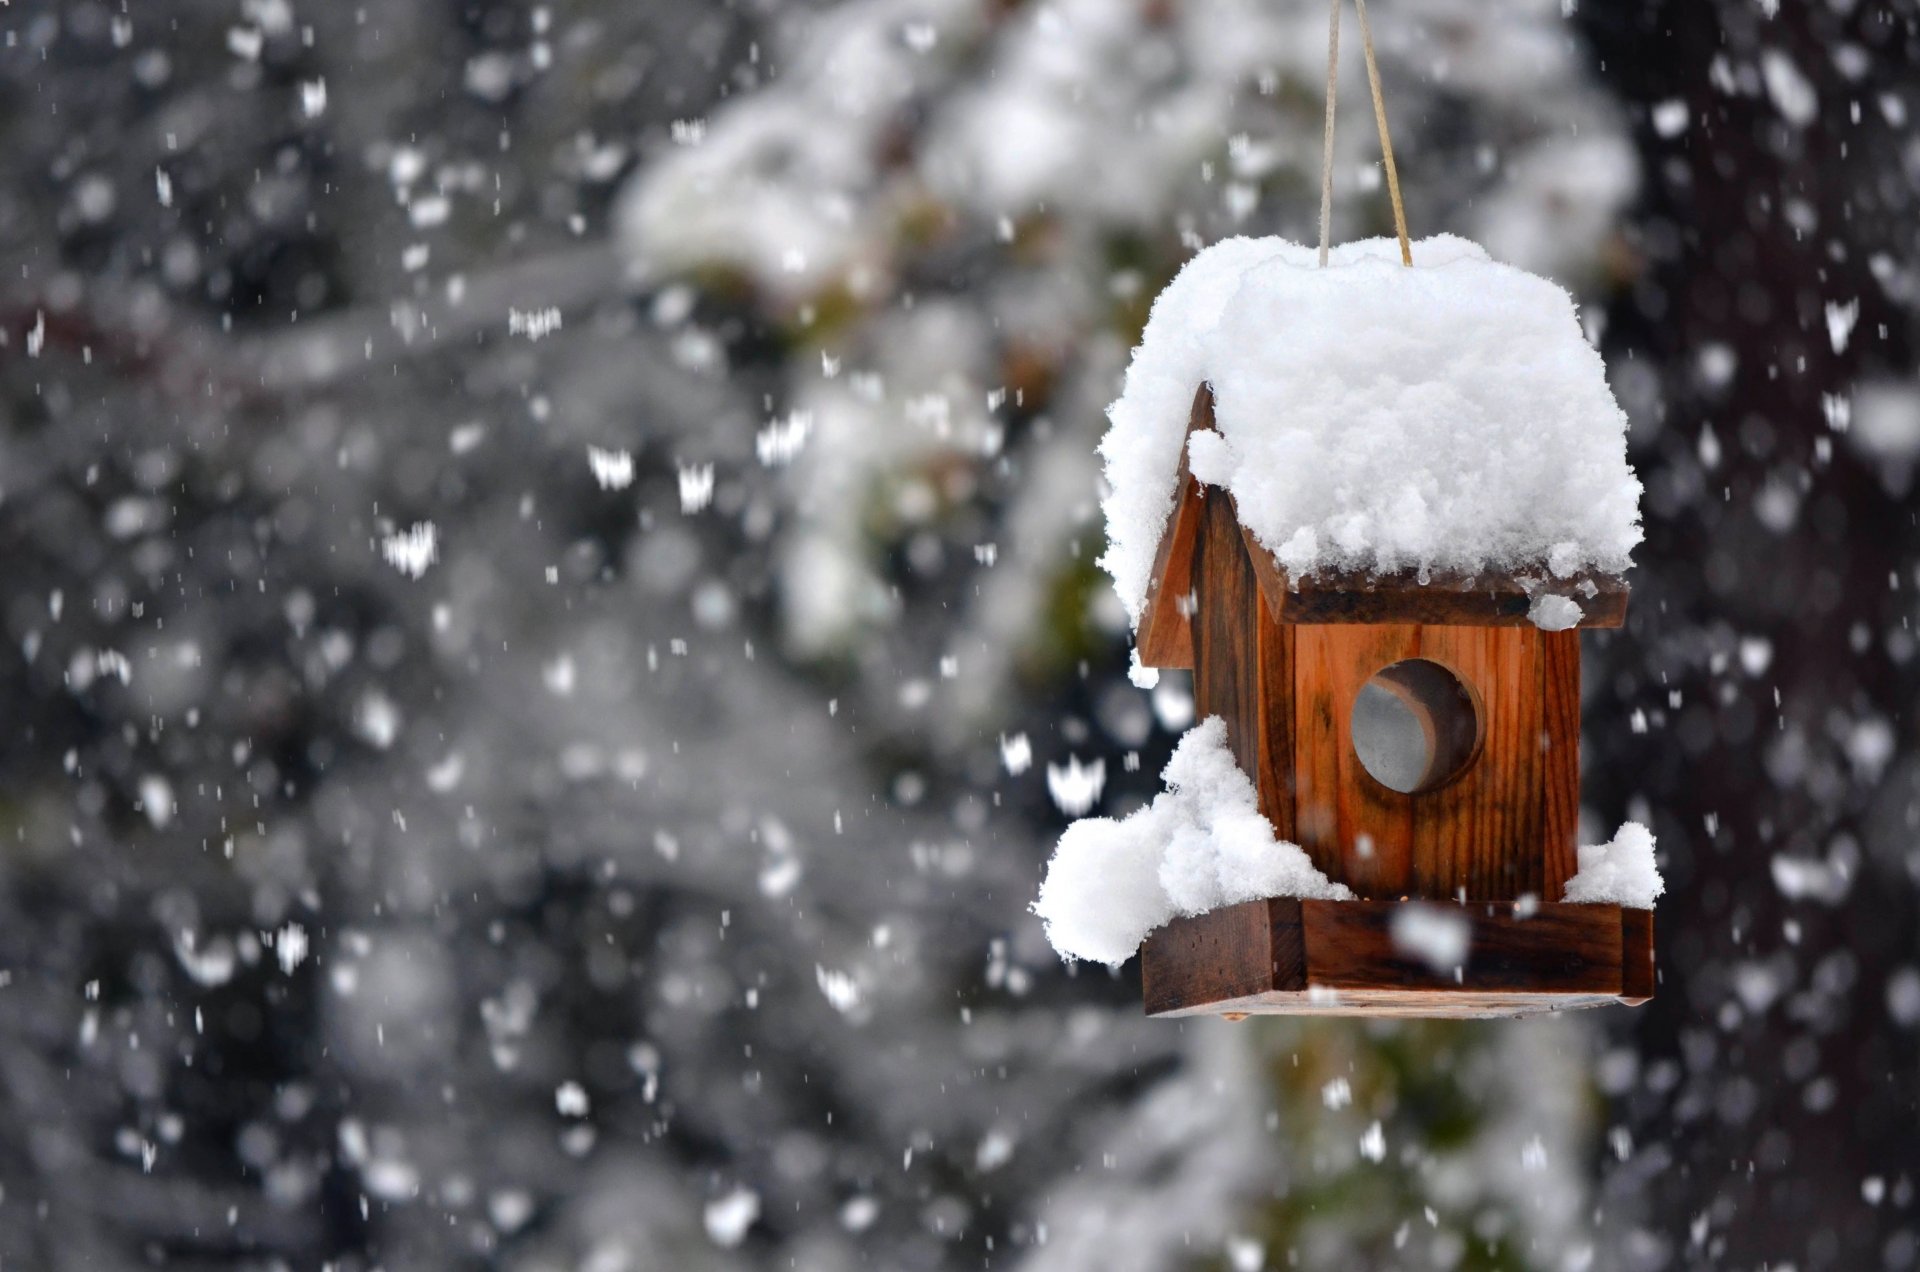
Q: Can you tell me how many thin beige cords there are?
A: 2